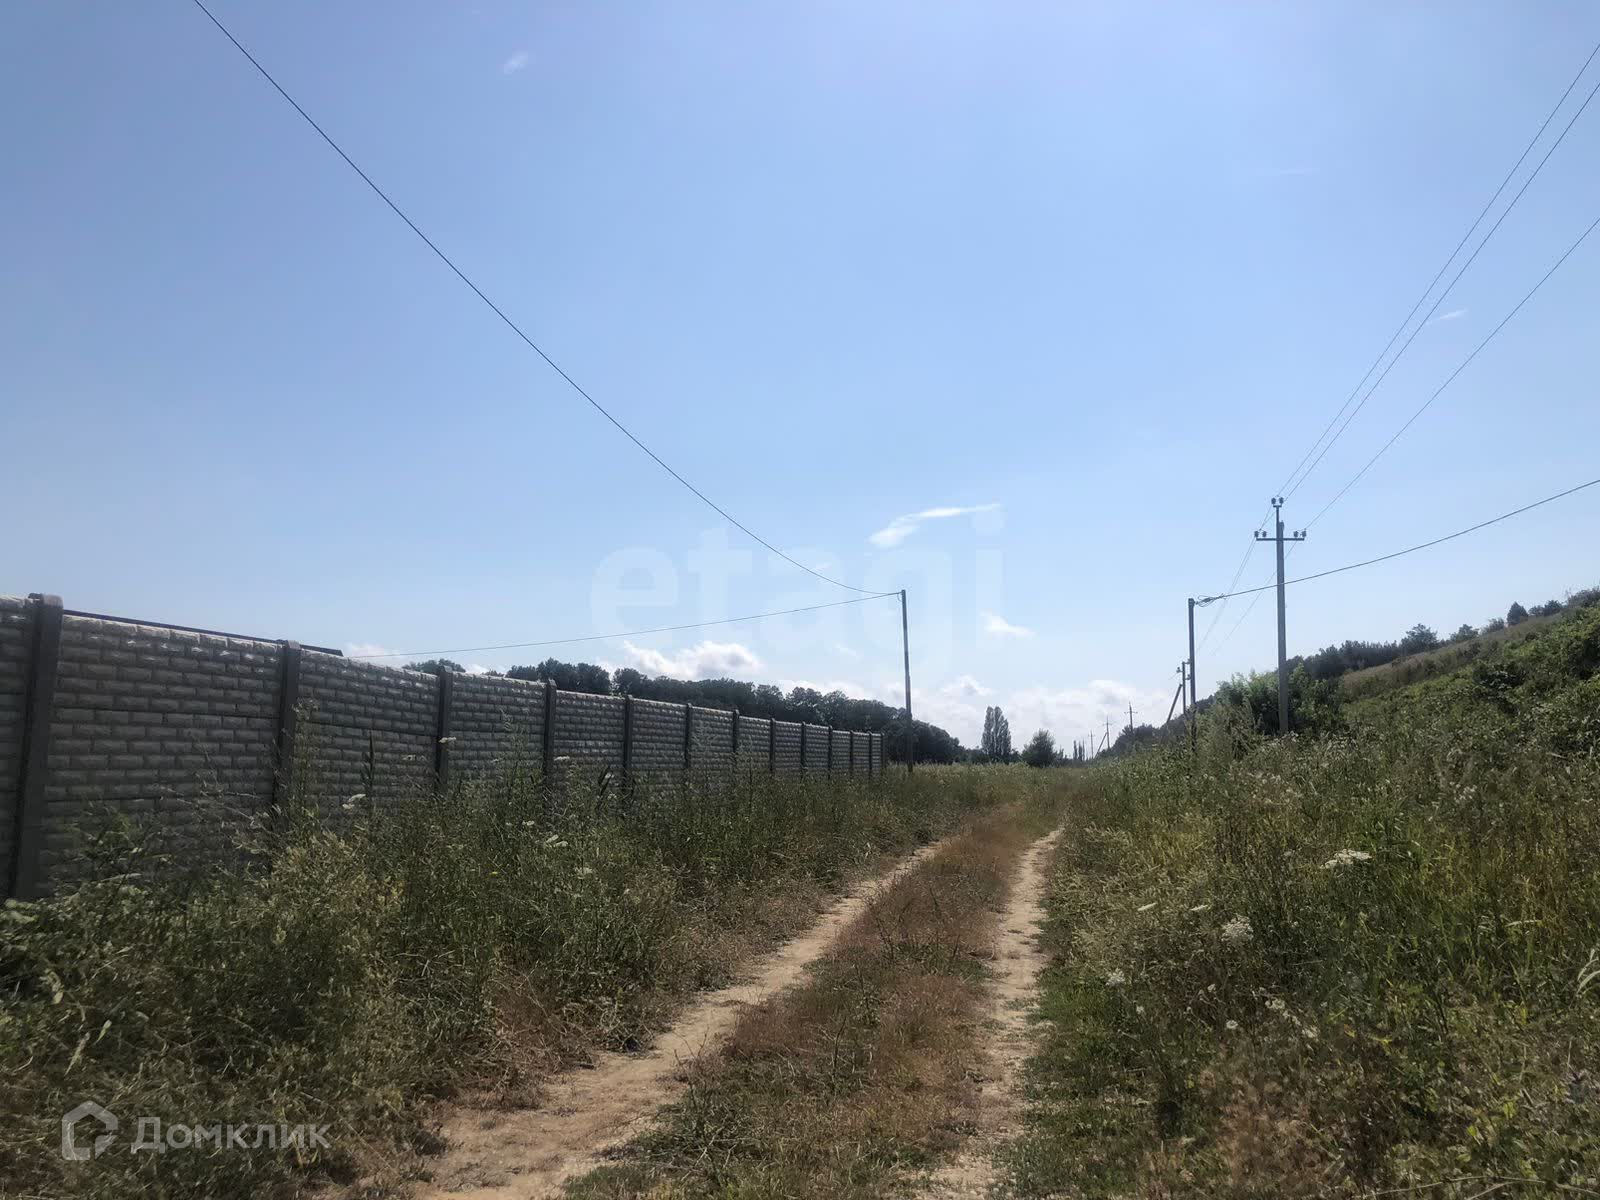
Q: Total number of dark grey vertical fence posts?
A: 13